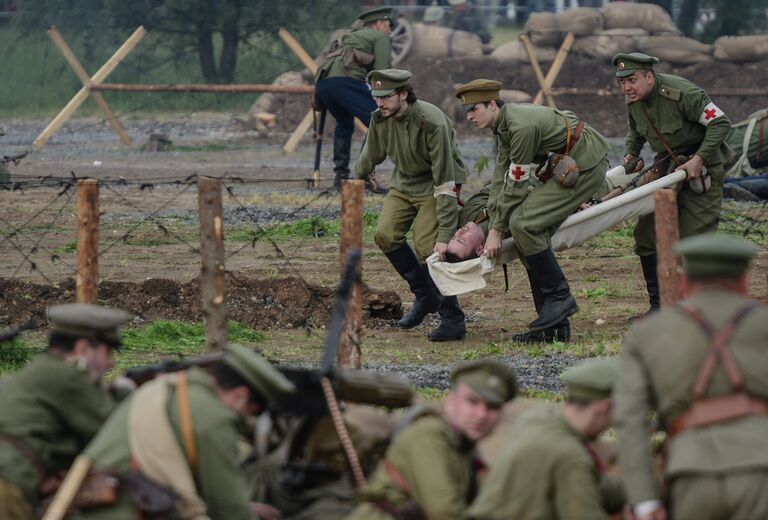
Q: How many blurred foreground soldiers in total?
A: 5